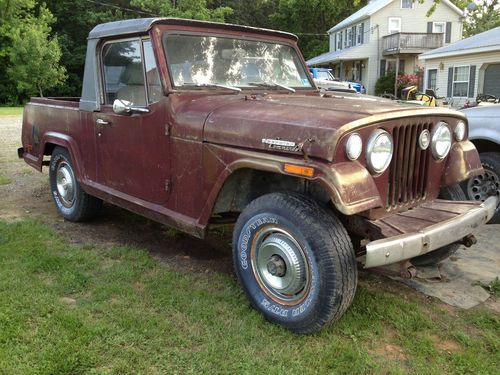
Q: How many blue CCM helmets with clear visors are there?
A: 0